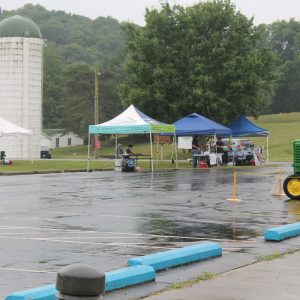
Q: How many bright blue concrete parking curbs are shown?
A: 3